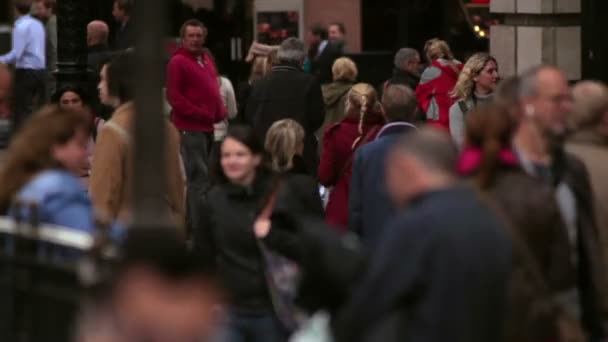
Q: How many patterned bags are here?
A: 1